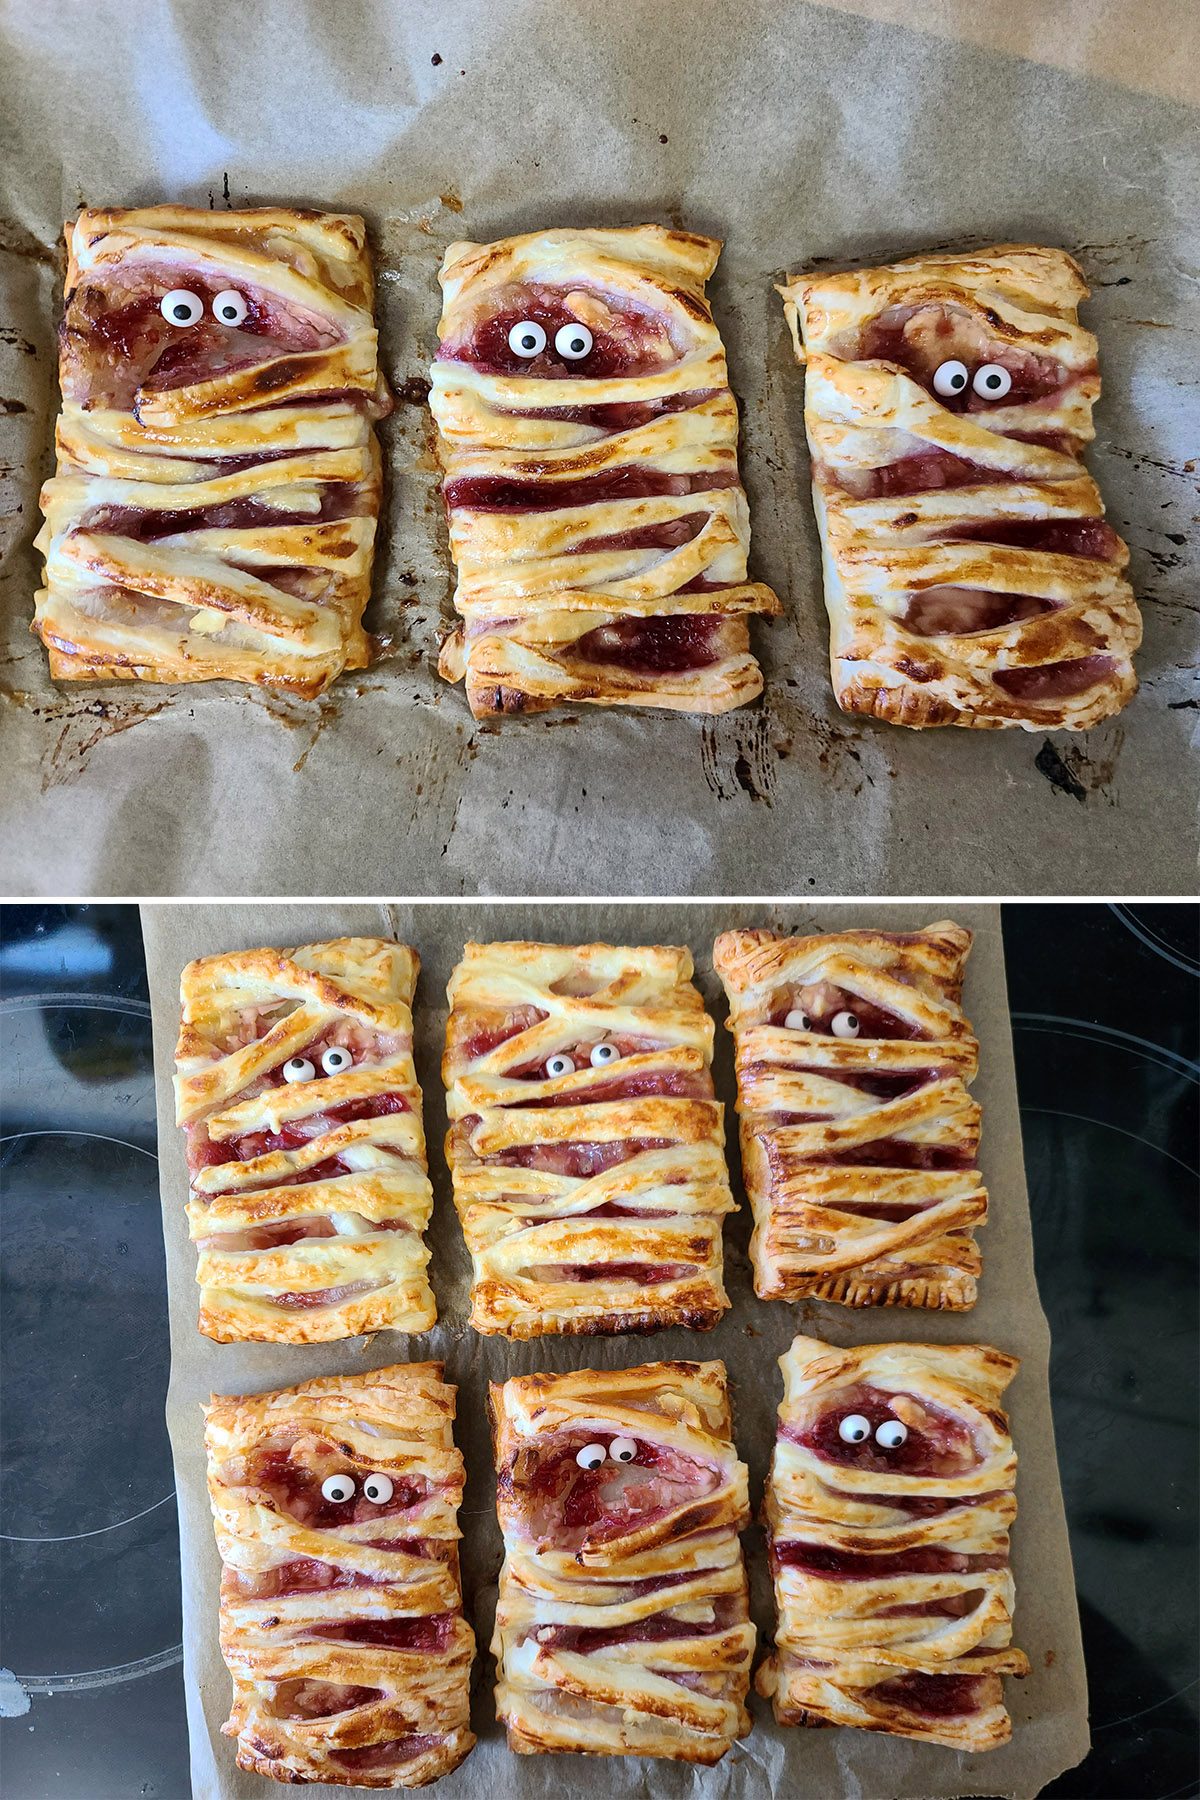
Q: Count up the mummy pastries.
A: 9